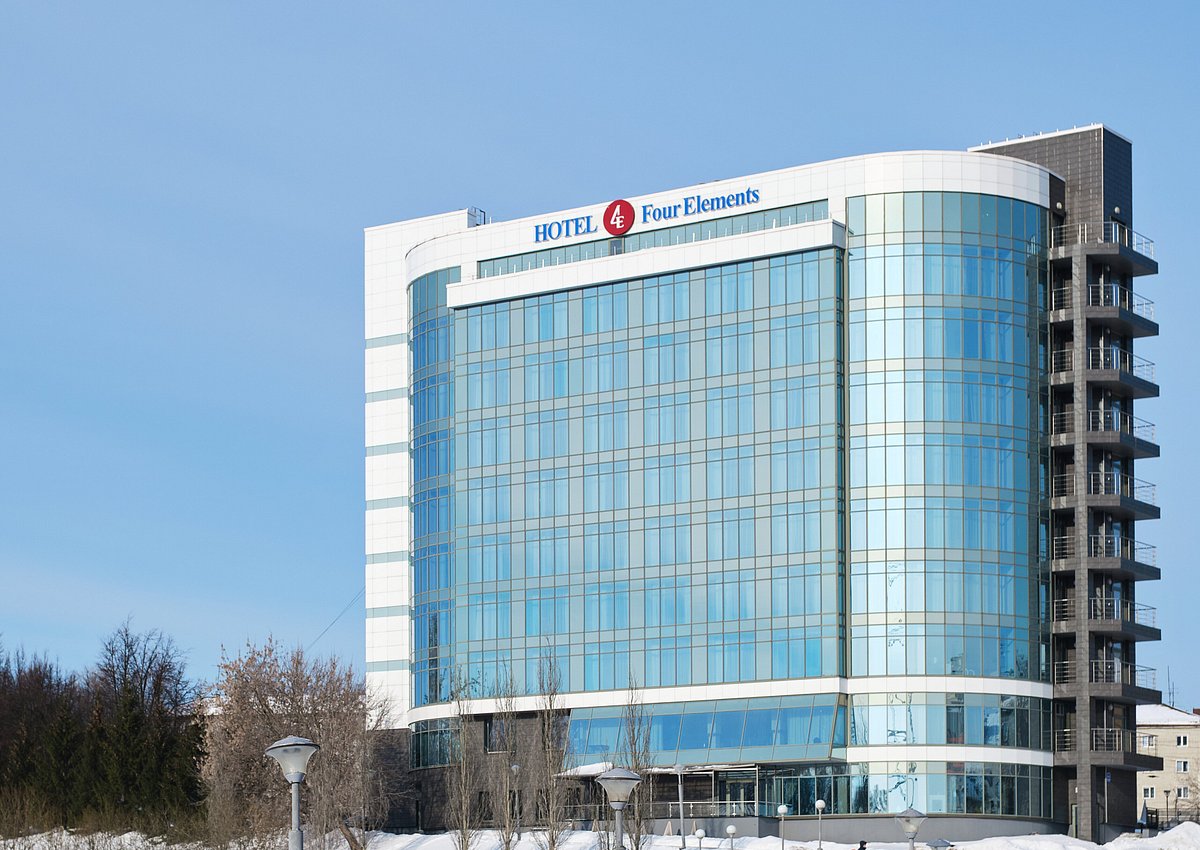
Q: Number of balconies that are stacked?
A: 9